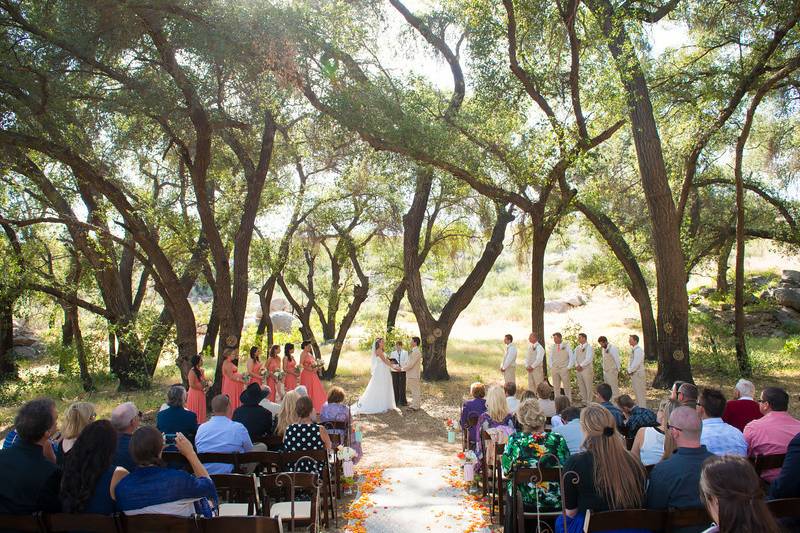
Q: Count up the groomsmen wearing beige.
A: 6